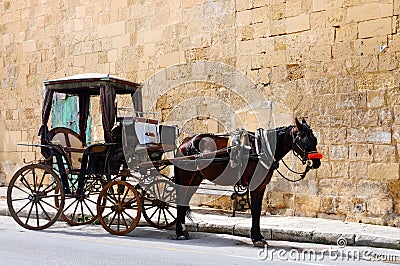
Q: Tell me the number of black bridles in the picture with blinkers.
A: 1